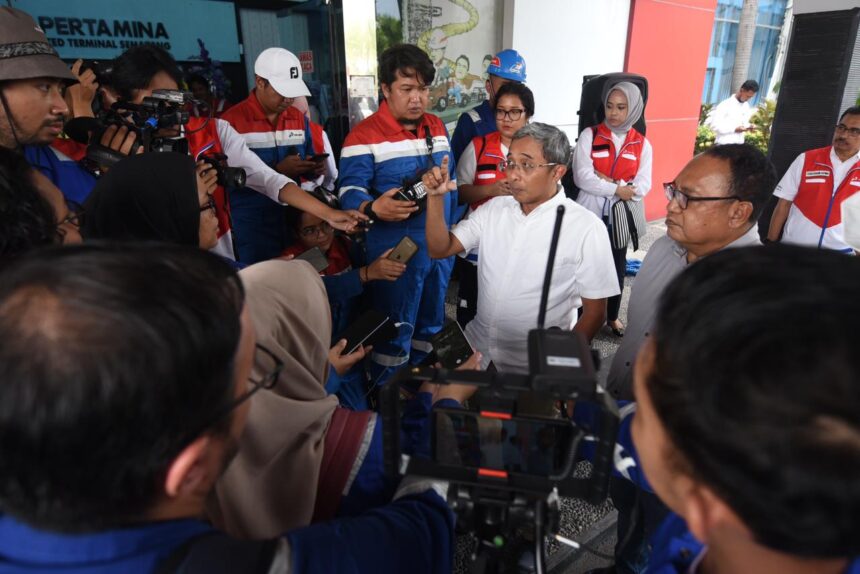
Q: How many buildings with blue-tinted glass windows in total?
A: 1